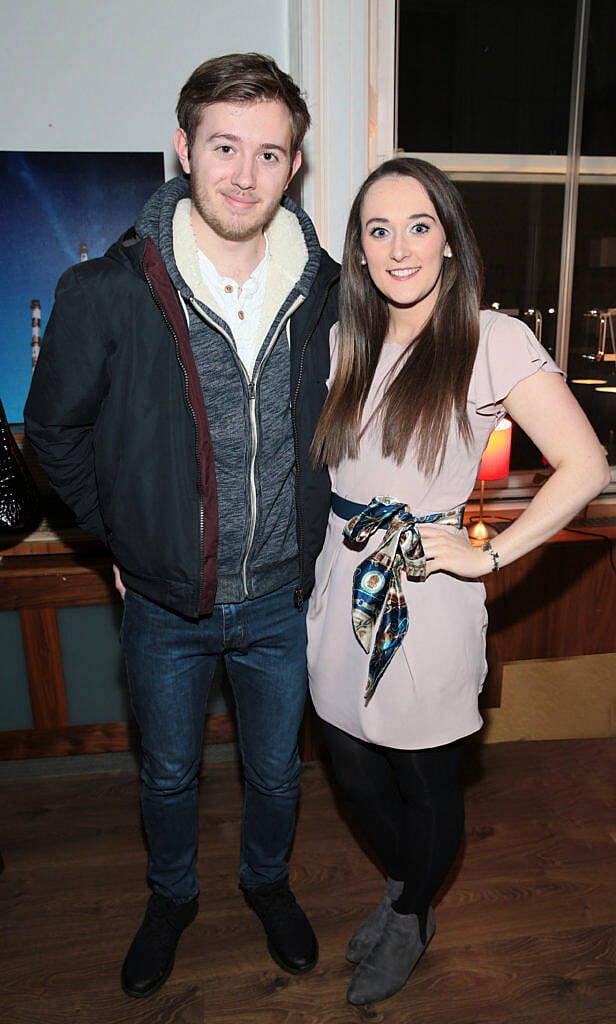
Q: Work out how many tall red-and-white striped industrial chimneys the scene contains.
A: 2